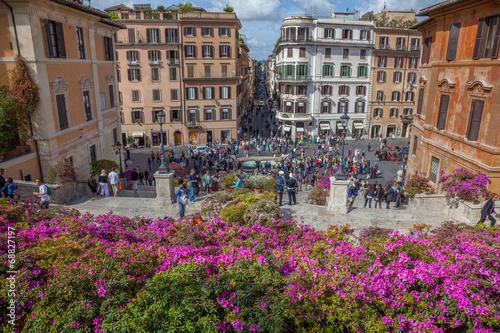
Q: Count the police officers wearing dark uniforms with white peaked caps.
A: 2